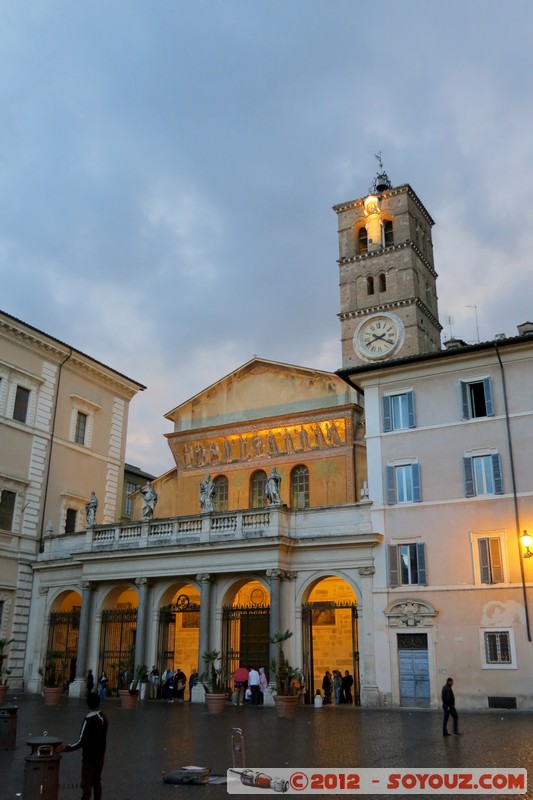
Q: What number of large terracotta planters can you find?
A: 5